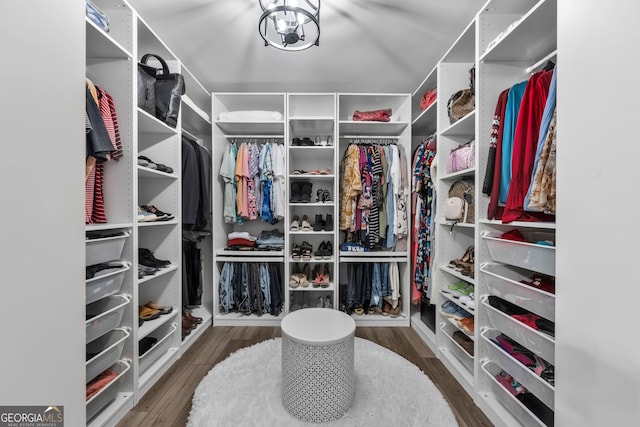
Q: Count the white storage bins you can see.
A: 12